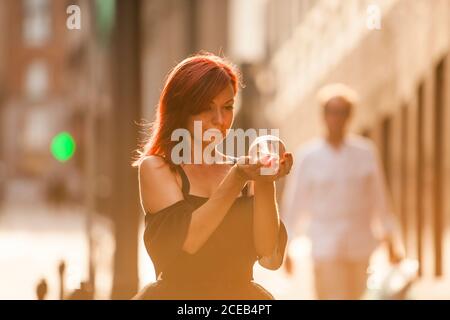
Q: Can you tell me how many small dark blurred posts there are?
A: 2